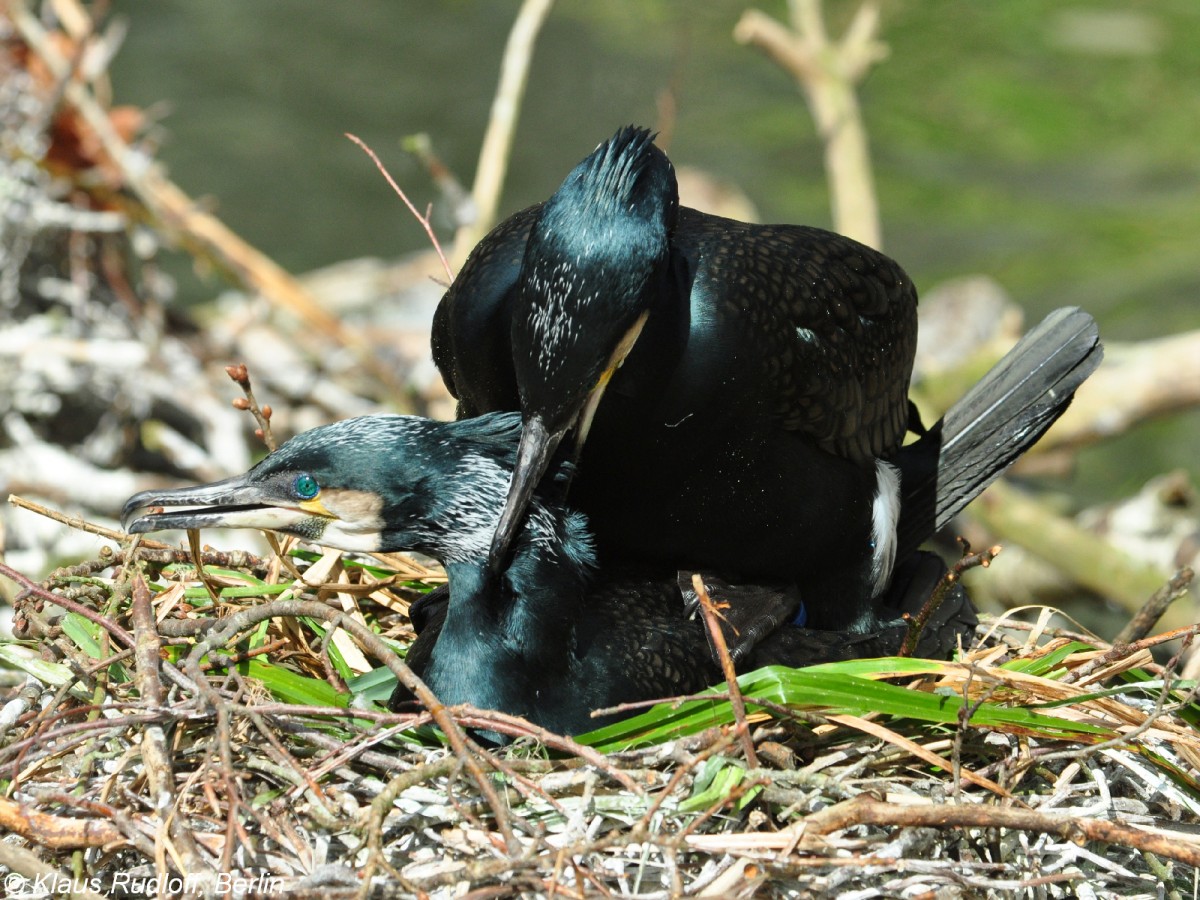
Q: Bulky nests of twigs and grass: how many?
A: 1